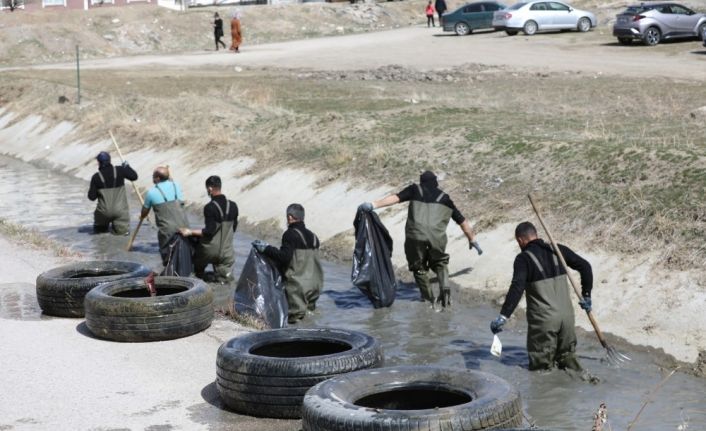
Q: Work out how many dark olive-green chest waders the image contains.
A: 6